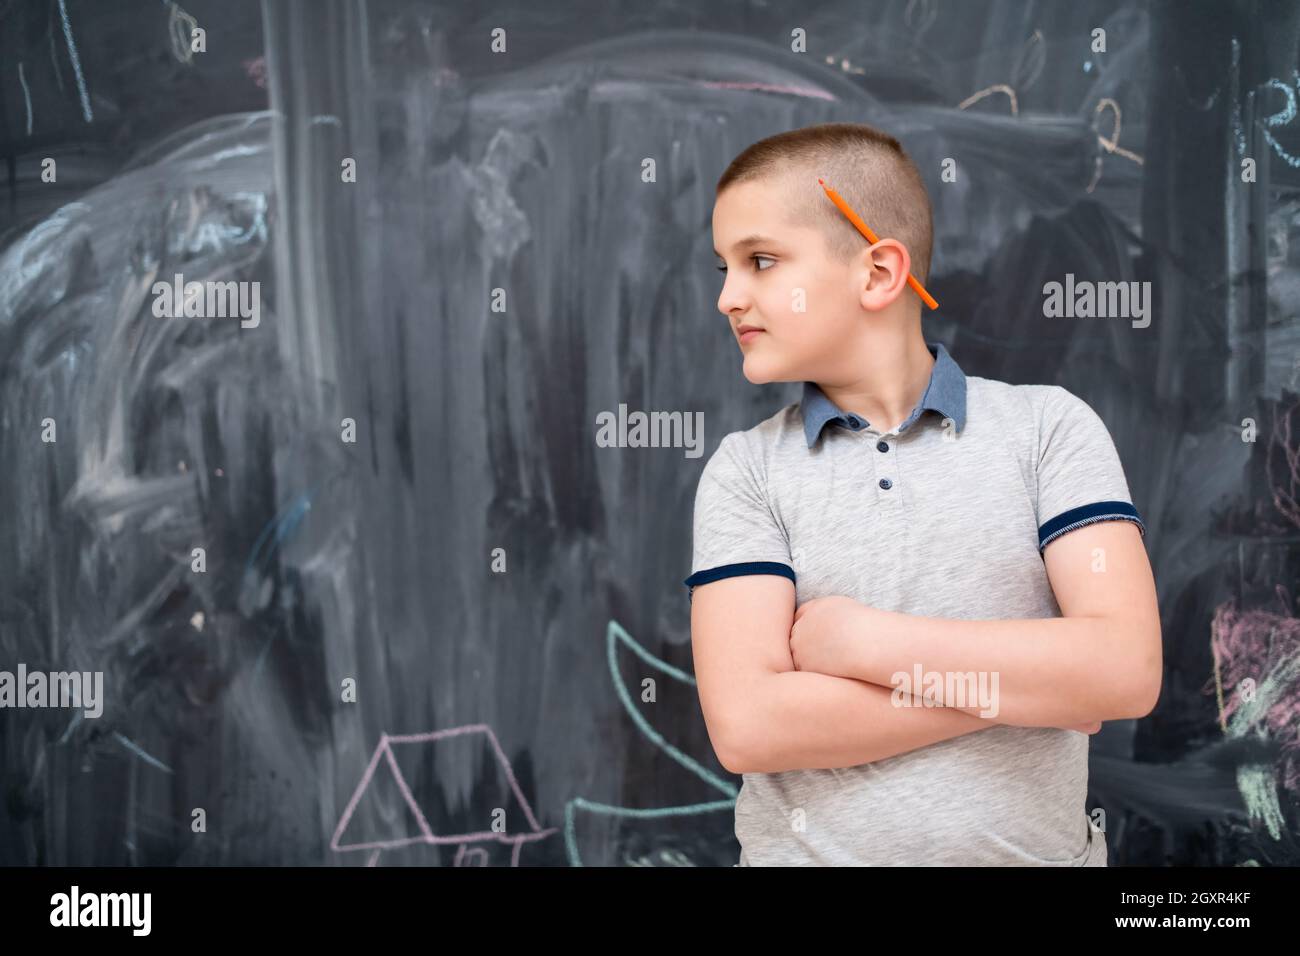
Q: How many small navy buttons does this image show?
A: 3